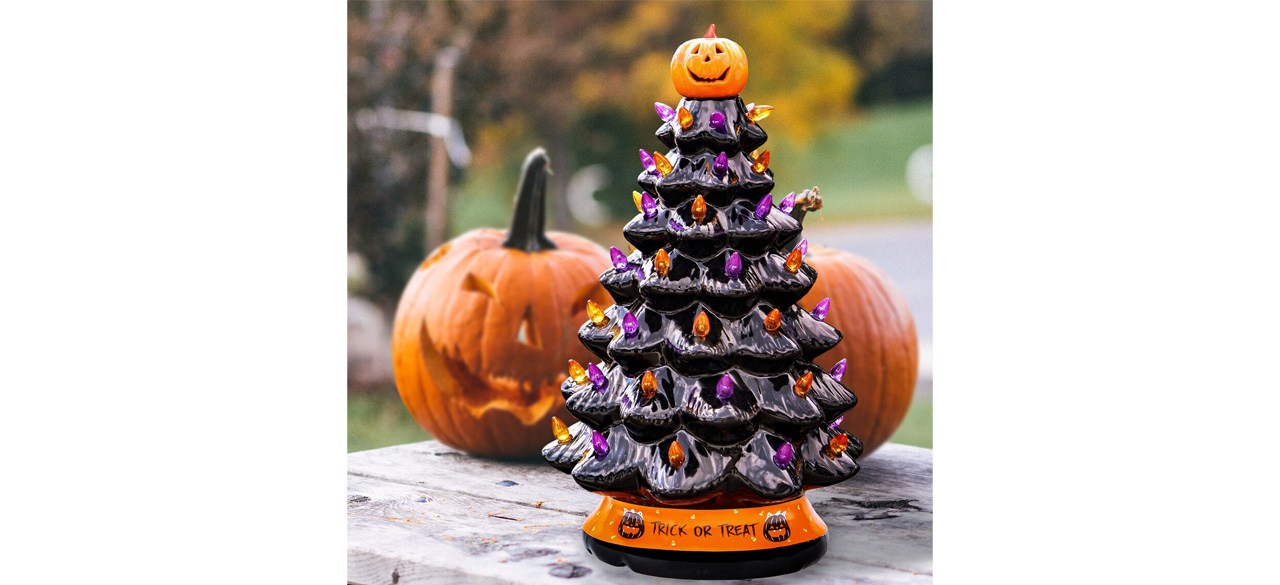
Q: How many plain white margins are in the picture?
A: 2